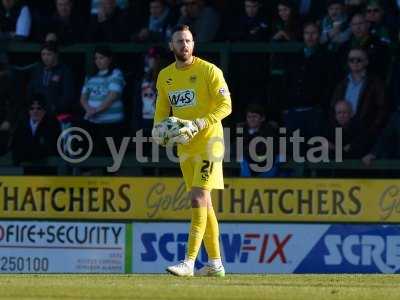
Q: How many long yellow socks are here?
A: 2